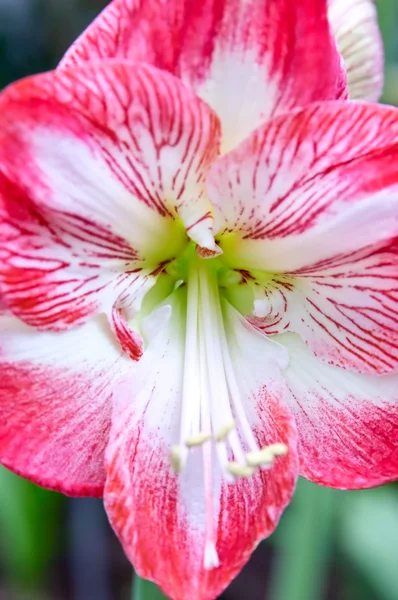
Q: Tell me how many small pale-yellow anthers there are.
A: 6